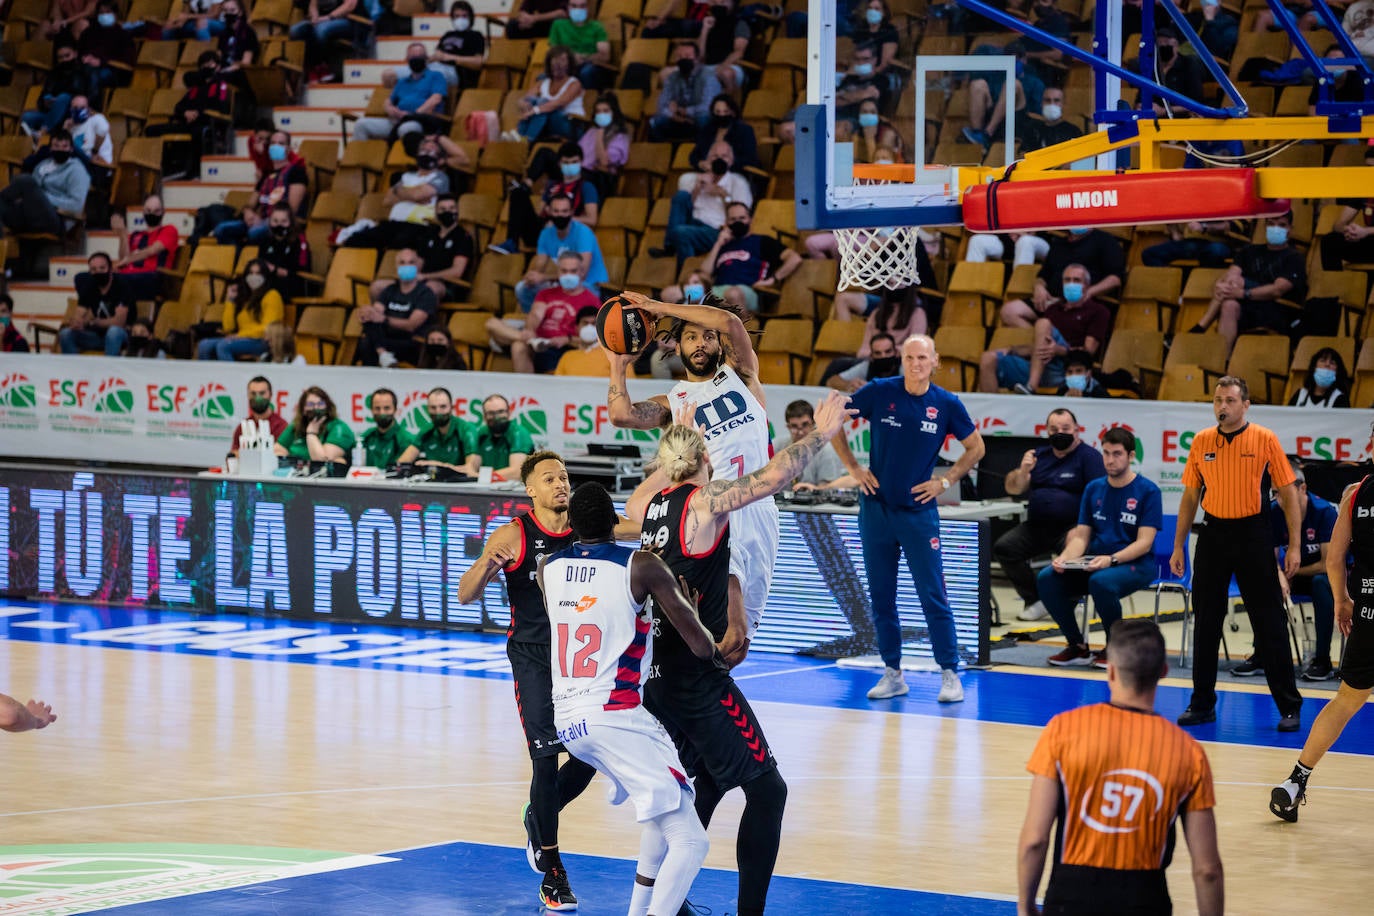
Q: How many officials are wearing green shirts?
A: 4